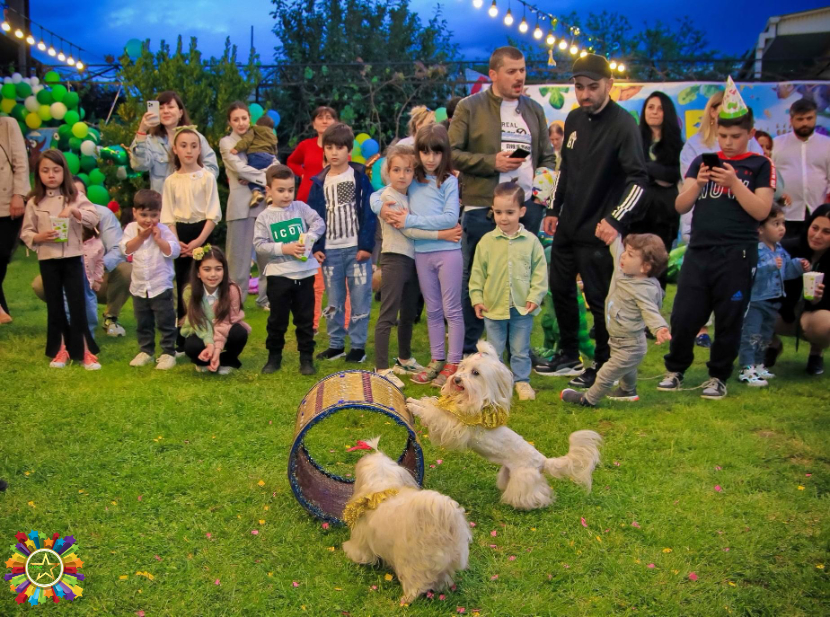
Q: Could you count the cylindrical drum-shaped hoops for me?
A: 1